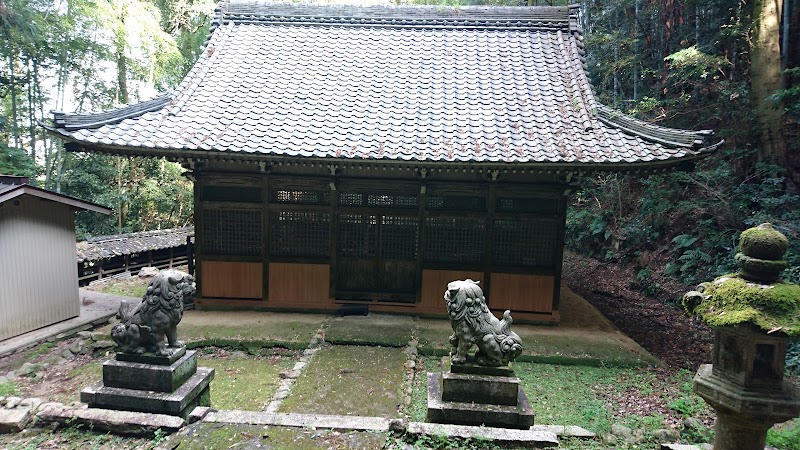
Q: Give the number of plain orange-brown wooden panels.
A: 4